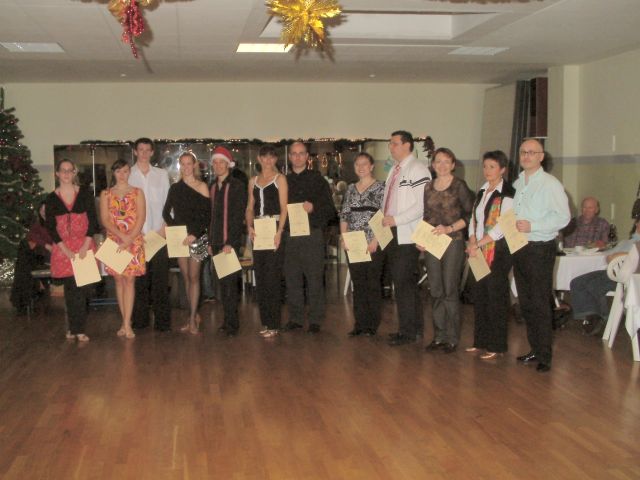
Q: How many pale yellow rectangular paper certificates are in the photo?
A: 12